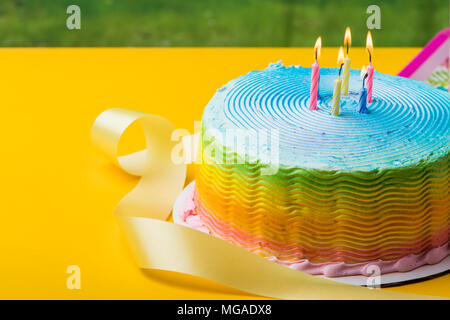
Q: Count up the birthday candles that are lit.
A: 5